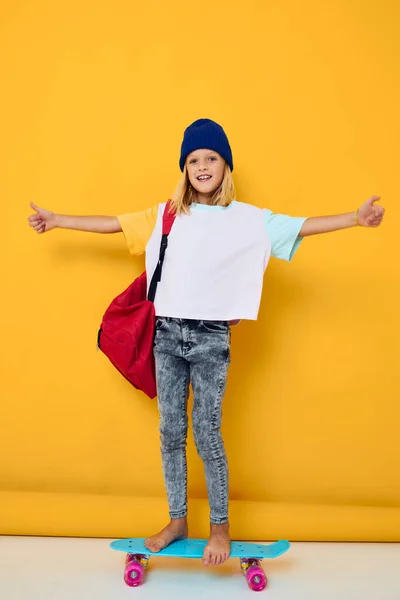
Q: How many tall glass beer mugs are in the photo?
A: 0